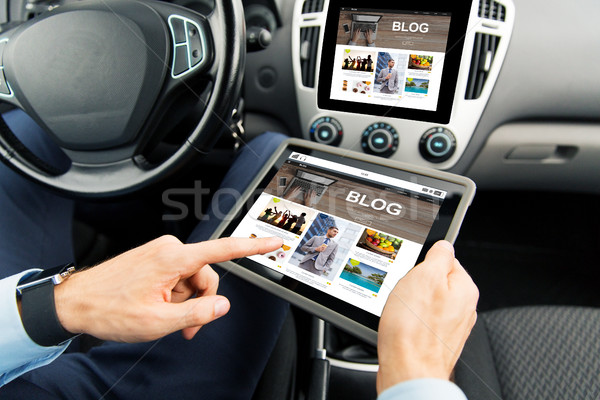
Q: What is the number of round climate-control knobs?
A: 3